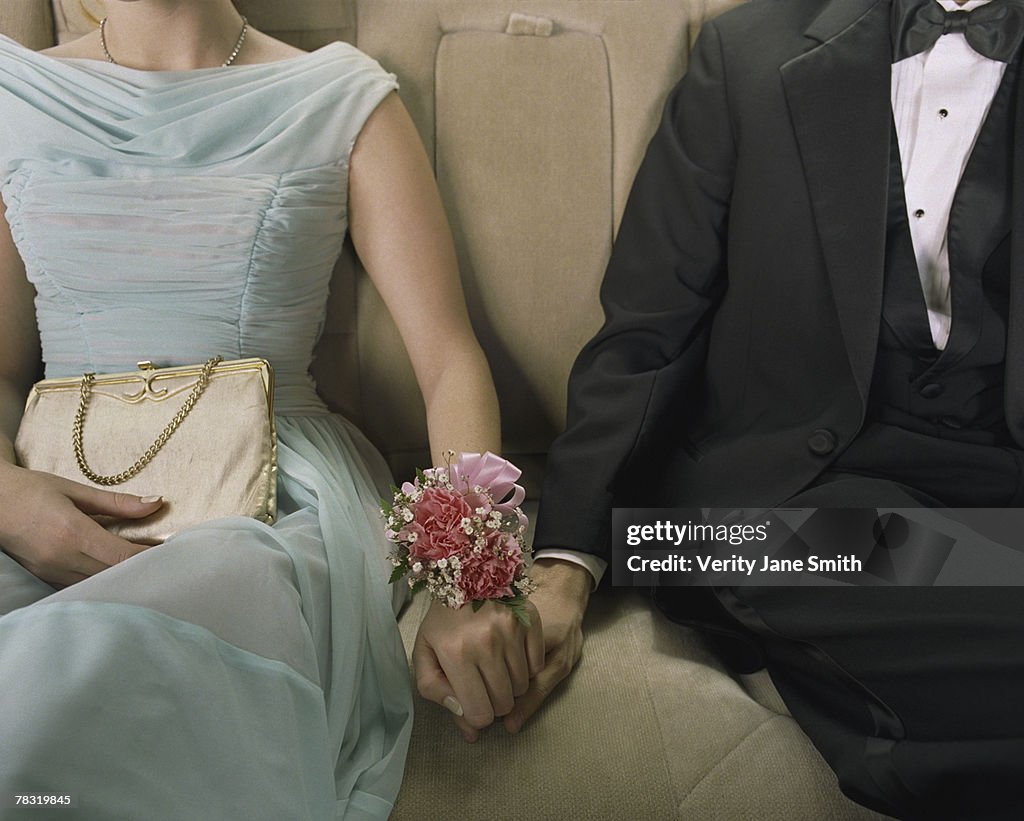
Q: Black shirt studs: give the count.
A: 2